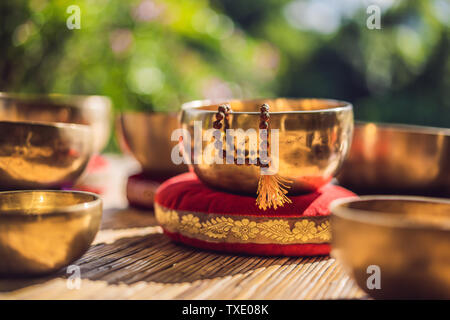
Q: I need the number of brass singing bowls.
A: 7